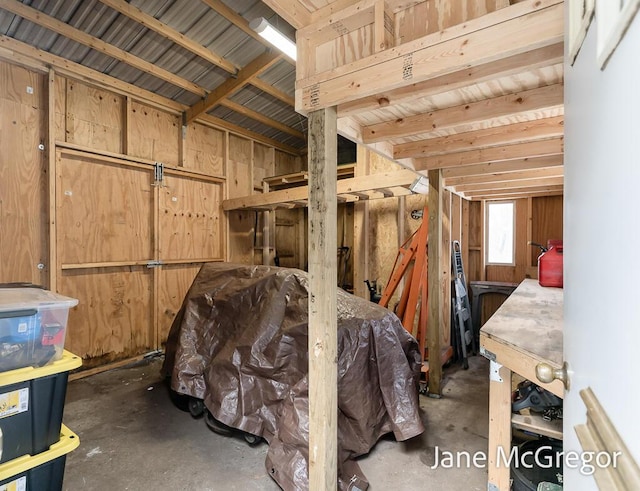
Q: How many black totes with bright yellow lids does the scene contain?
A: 2